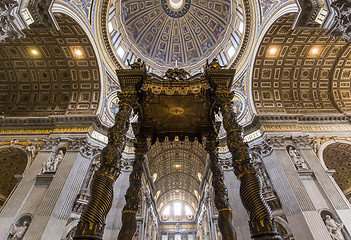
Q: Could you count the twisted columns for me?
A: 4